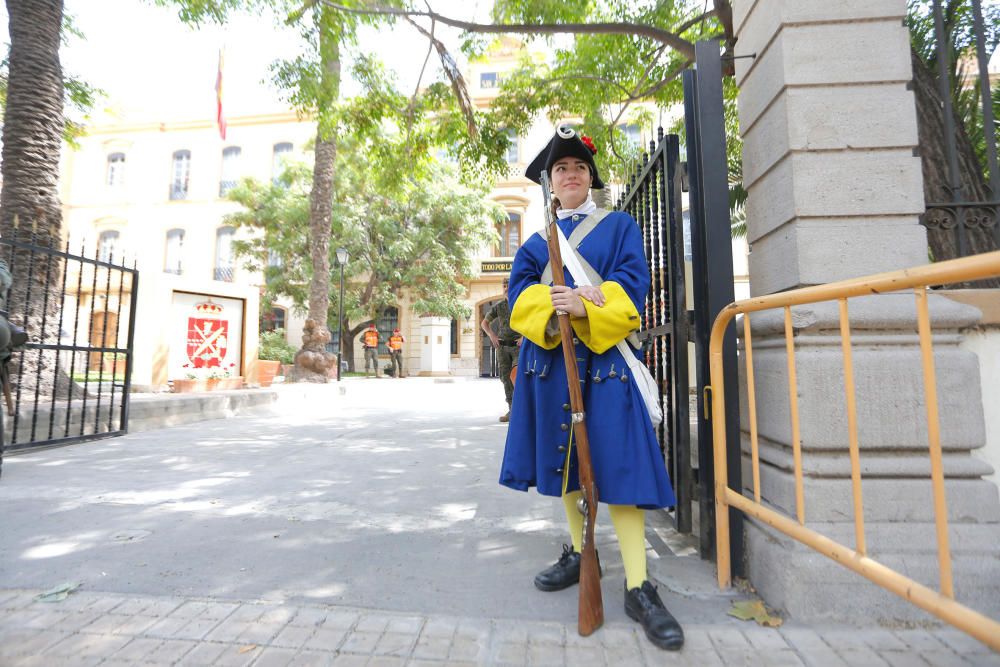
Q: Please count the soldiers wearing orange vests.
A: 2